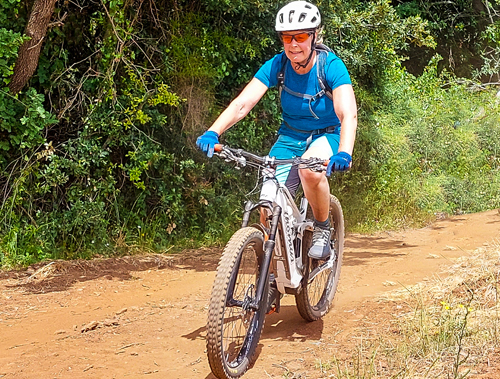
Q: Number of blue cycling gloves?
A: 2